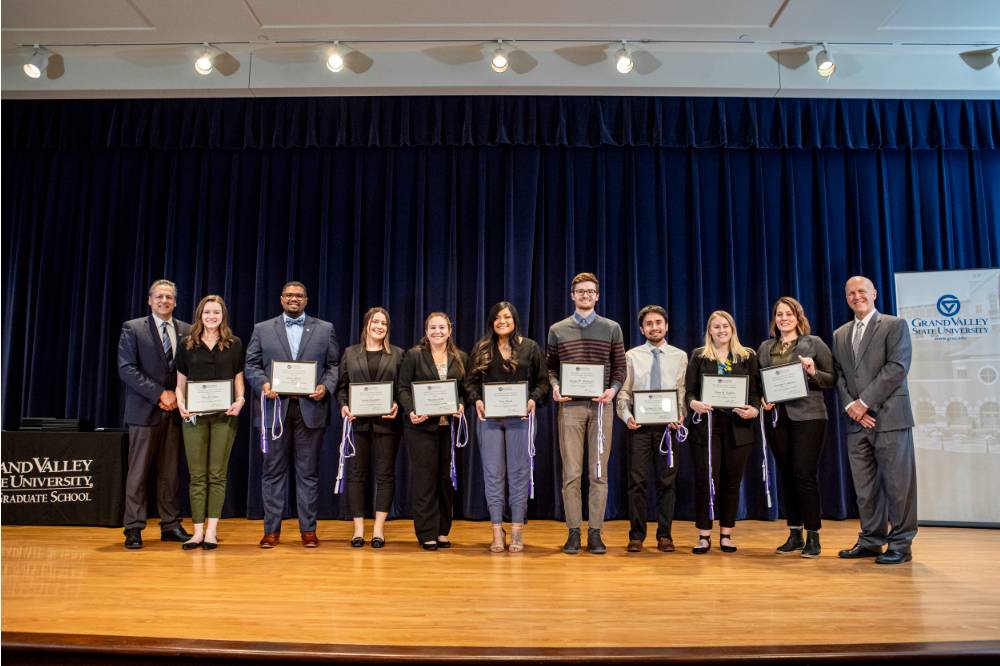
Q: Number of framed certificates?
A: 9